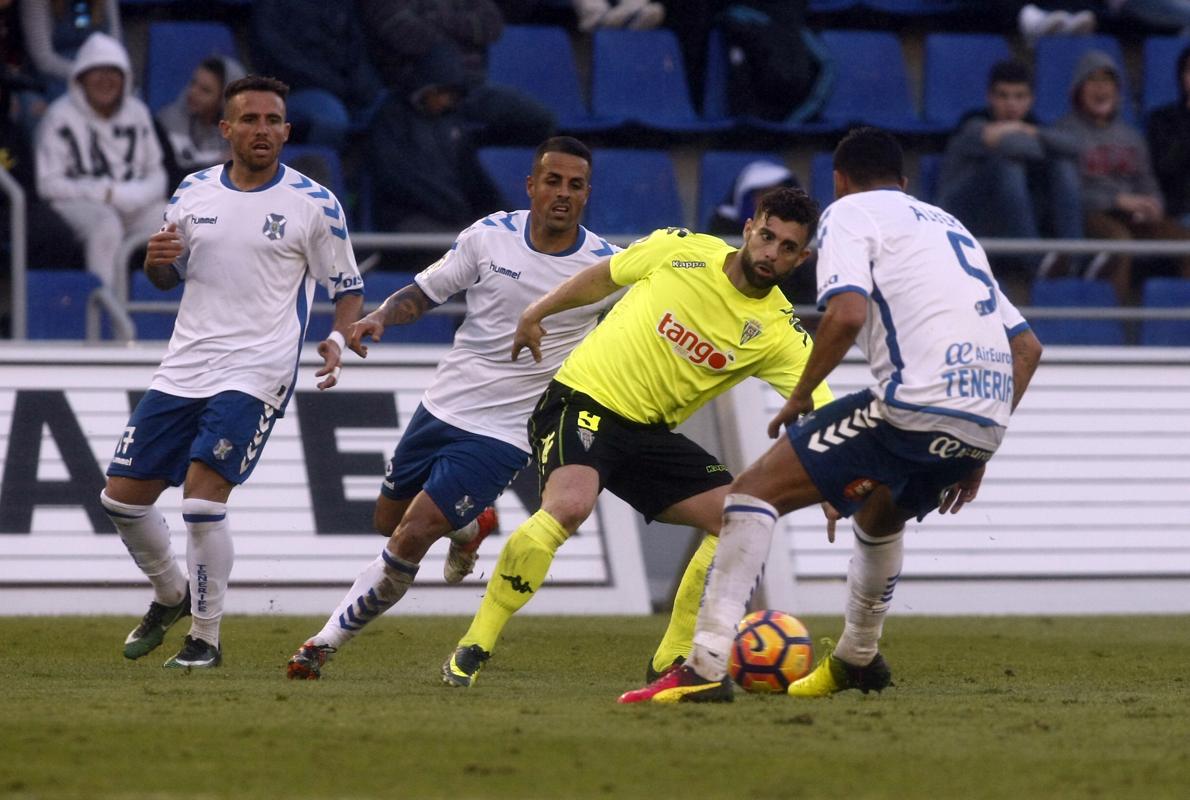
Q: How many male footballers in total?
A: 4